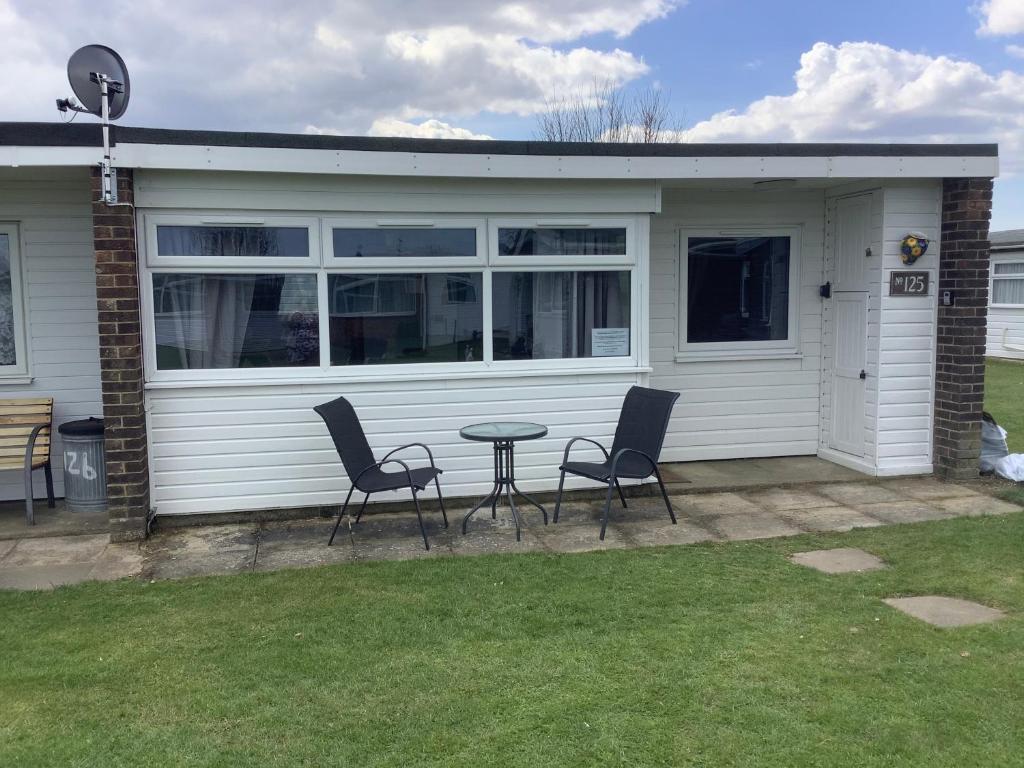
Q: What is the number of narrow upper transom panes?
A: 3